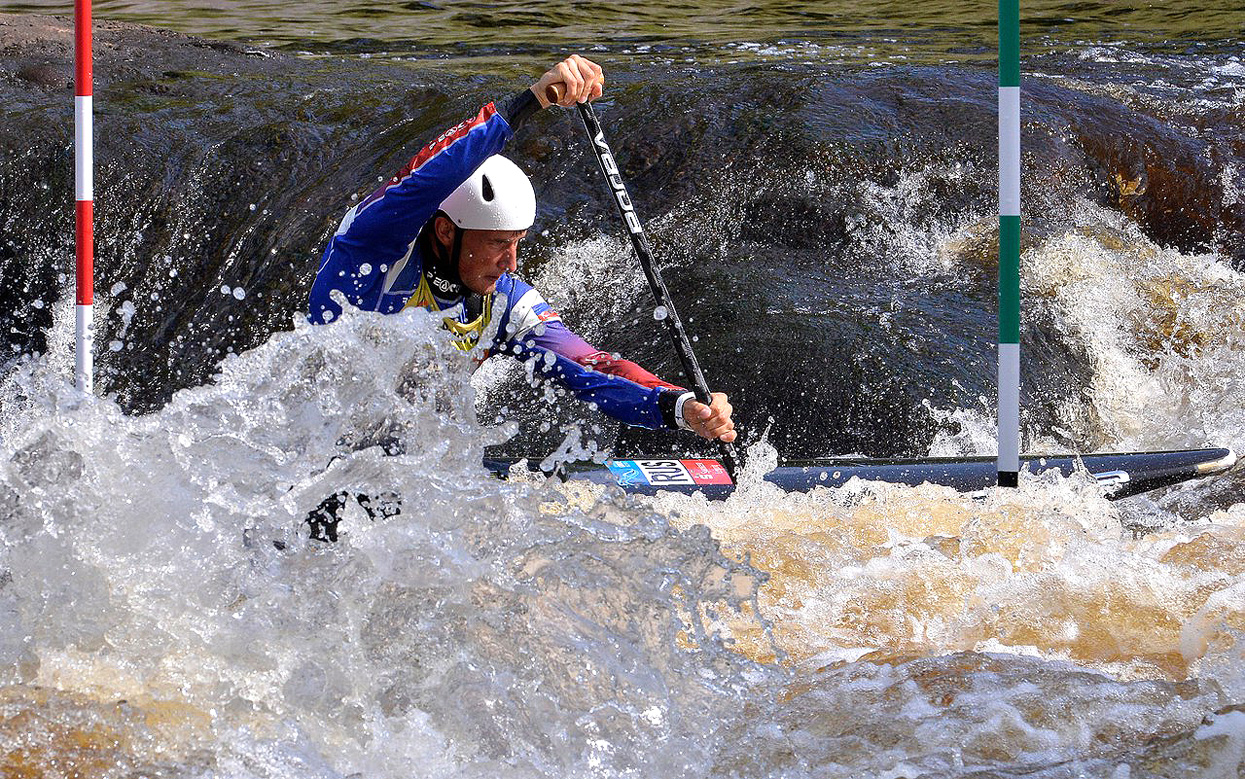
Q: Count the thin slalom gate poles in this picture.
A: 2